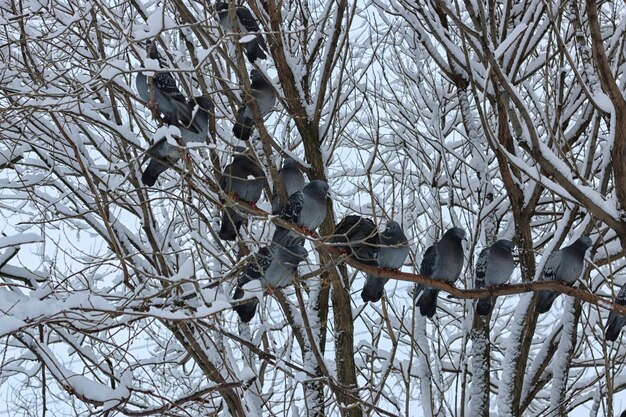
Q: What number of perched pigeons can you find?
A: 14